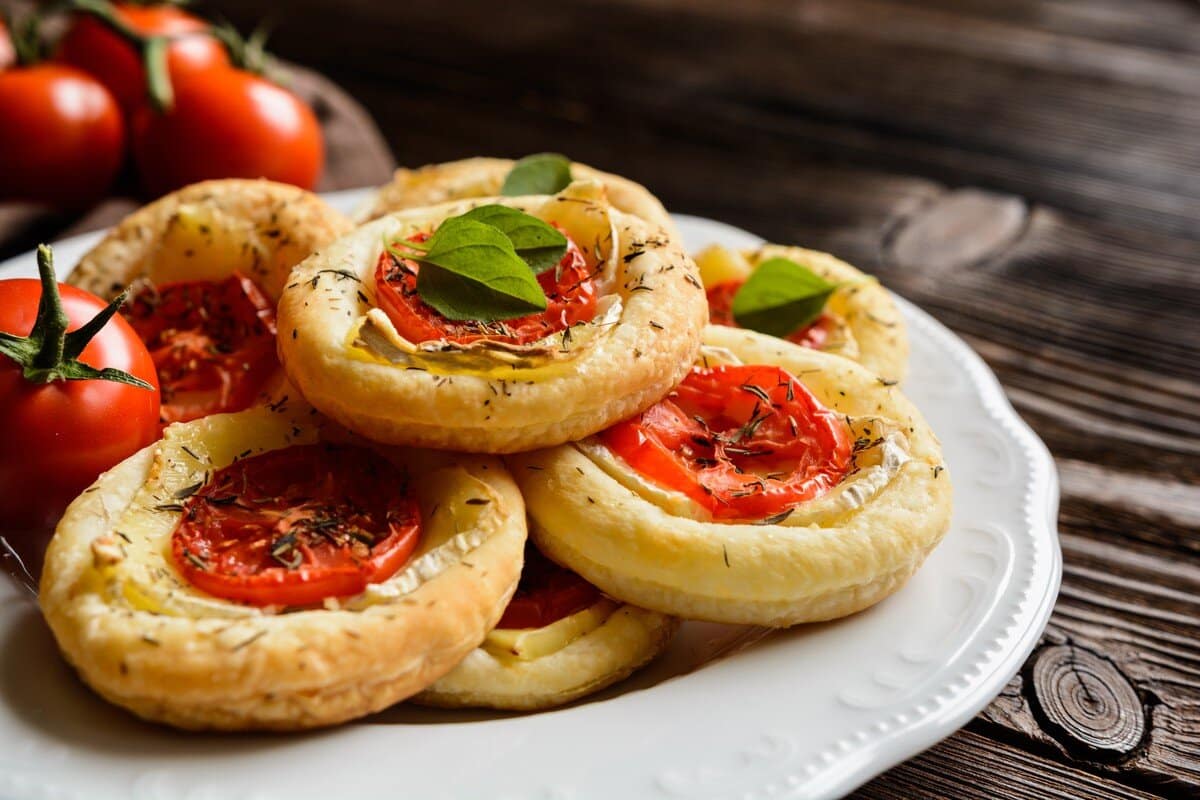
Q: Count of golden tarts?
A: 7